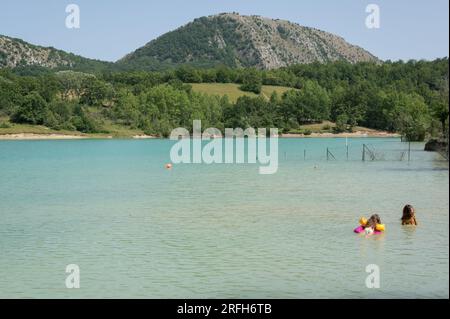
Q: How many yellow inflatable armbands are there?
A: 2